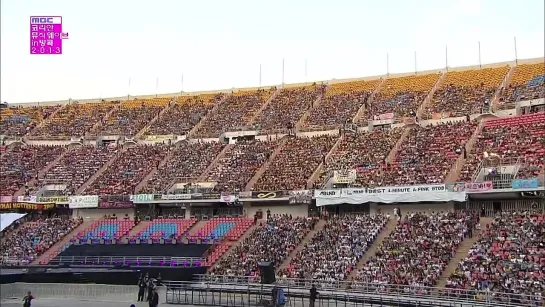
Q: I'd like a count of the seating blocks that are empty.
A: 3